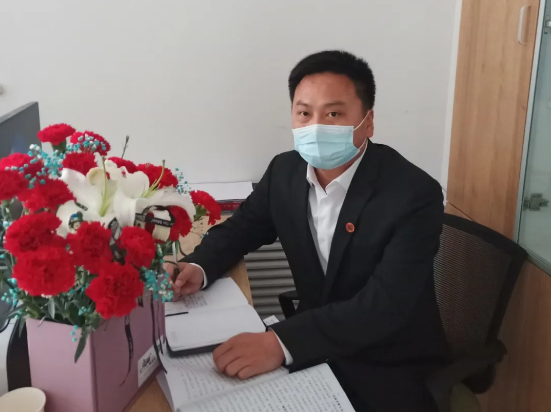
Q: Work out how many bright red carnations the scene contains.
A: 15